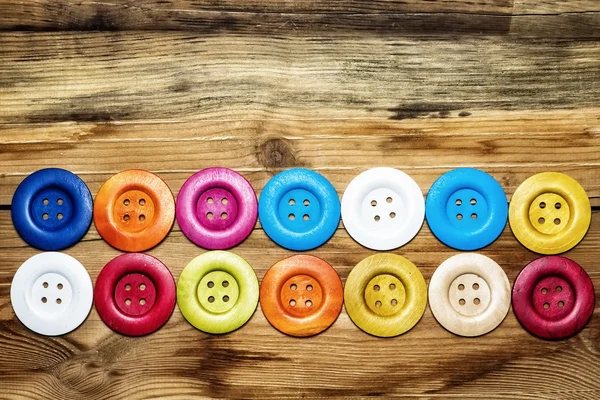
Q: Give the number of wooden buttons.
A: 14